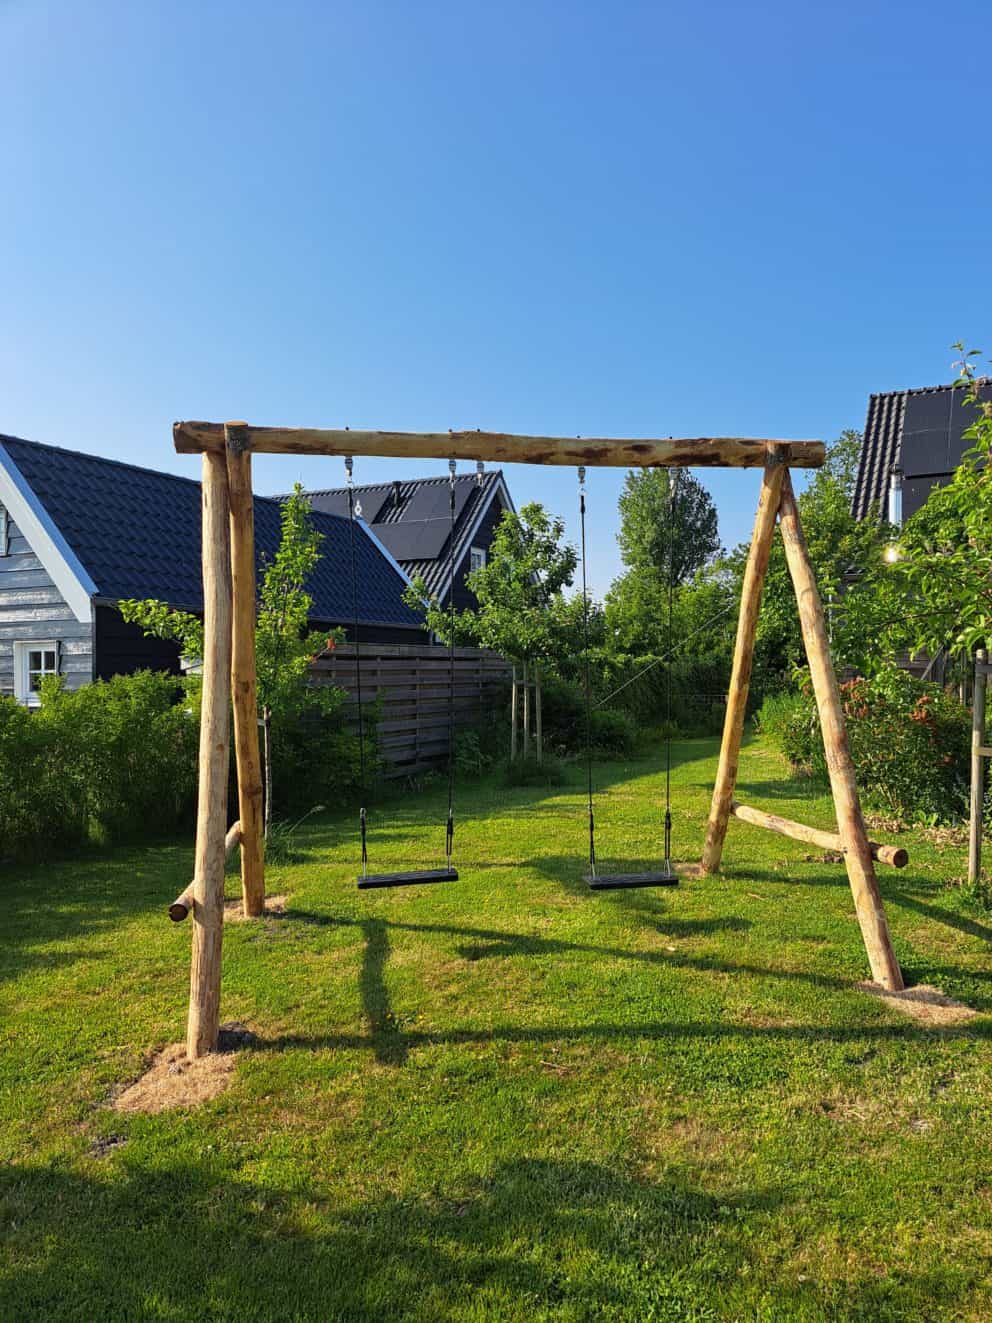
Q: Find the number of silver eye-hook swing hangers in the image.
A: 5